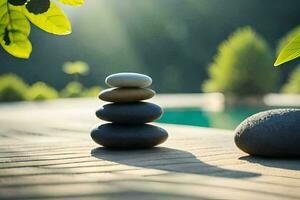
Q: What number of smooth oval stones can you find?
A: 5